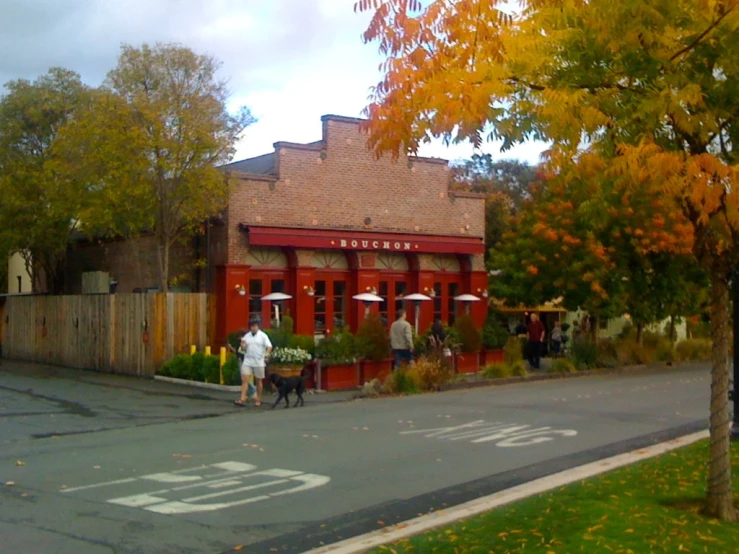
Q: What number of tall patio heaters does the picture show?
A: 4